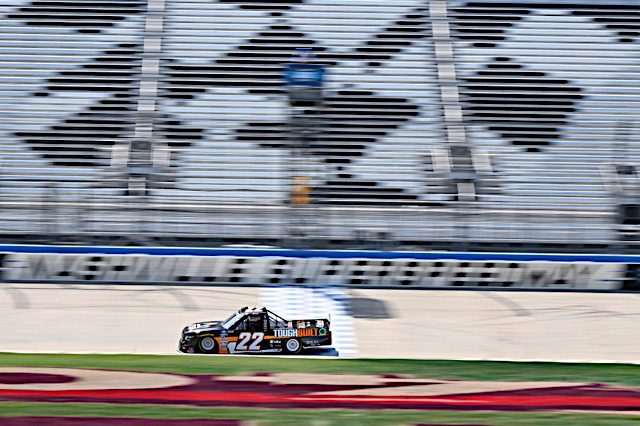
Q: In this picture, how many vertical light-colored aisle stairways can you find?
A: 2